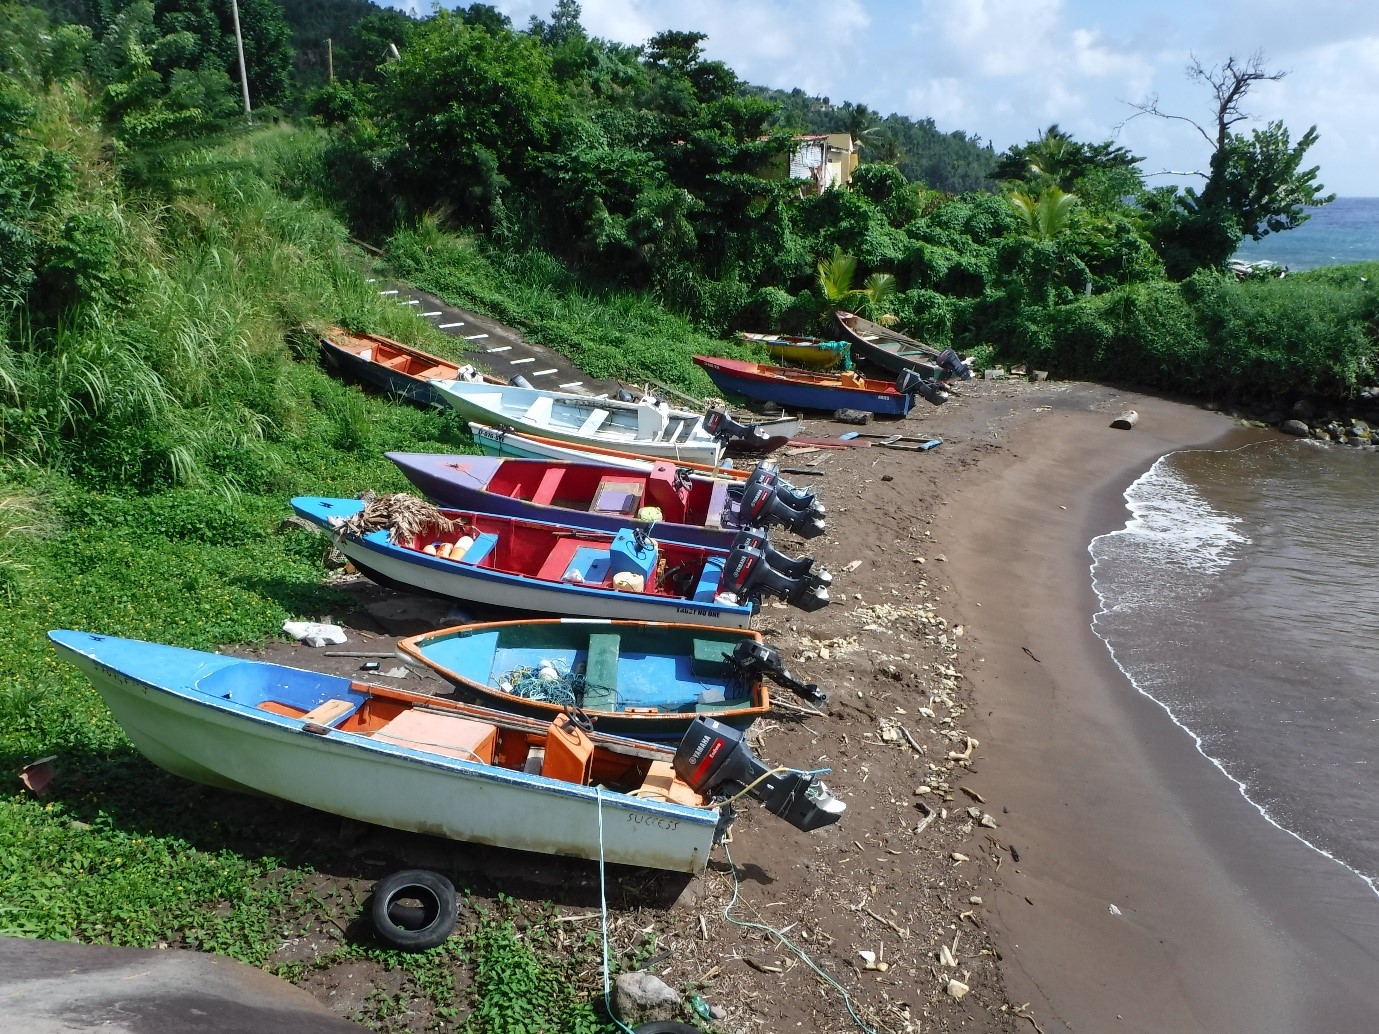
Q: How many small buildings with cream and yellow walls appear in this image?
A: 1